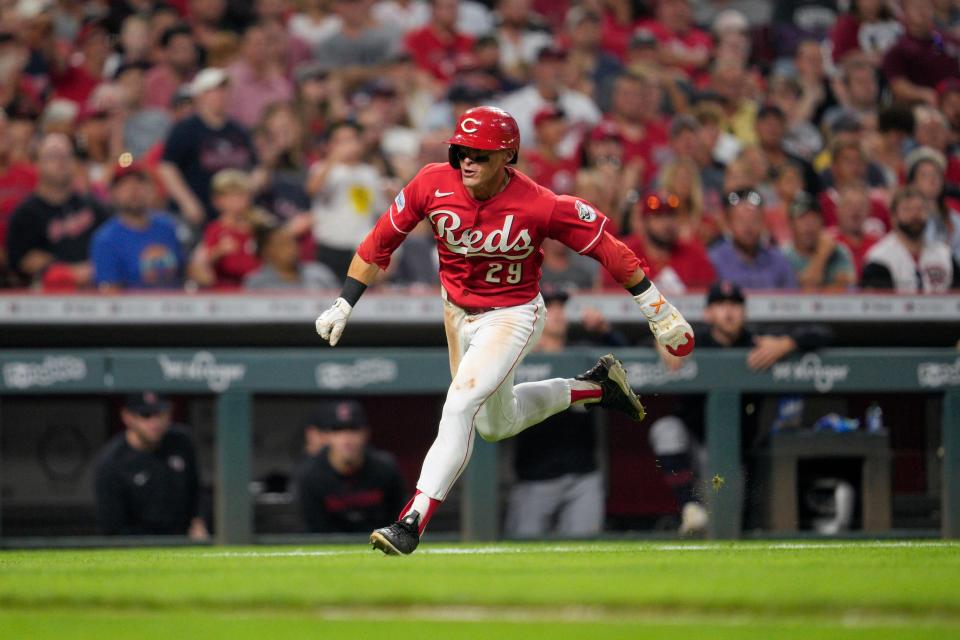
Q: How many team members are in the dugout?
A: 5